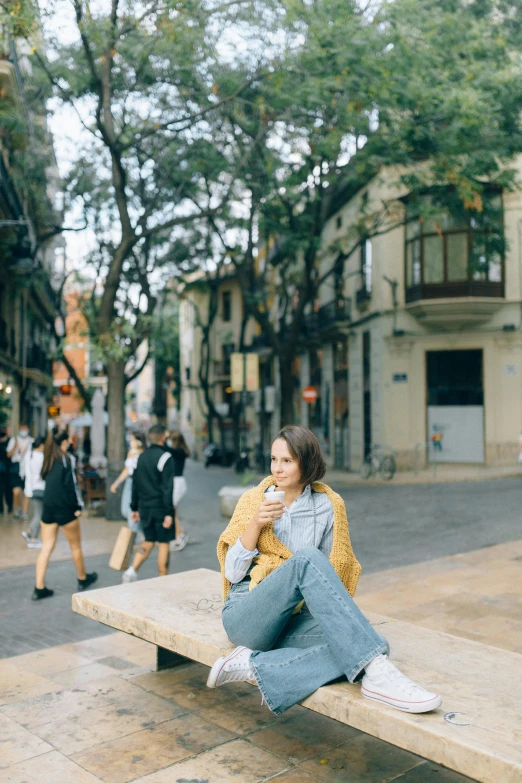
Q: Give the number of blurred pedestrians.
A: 7